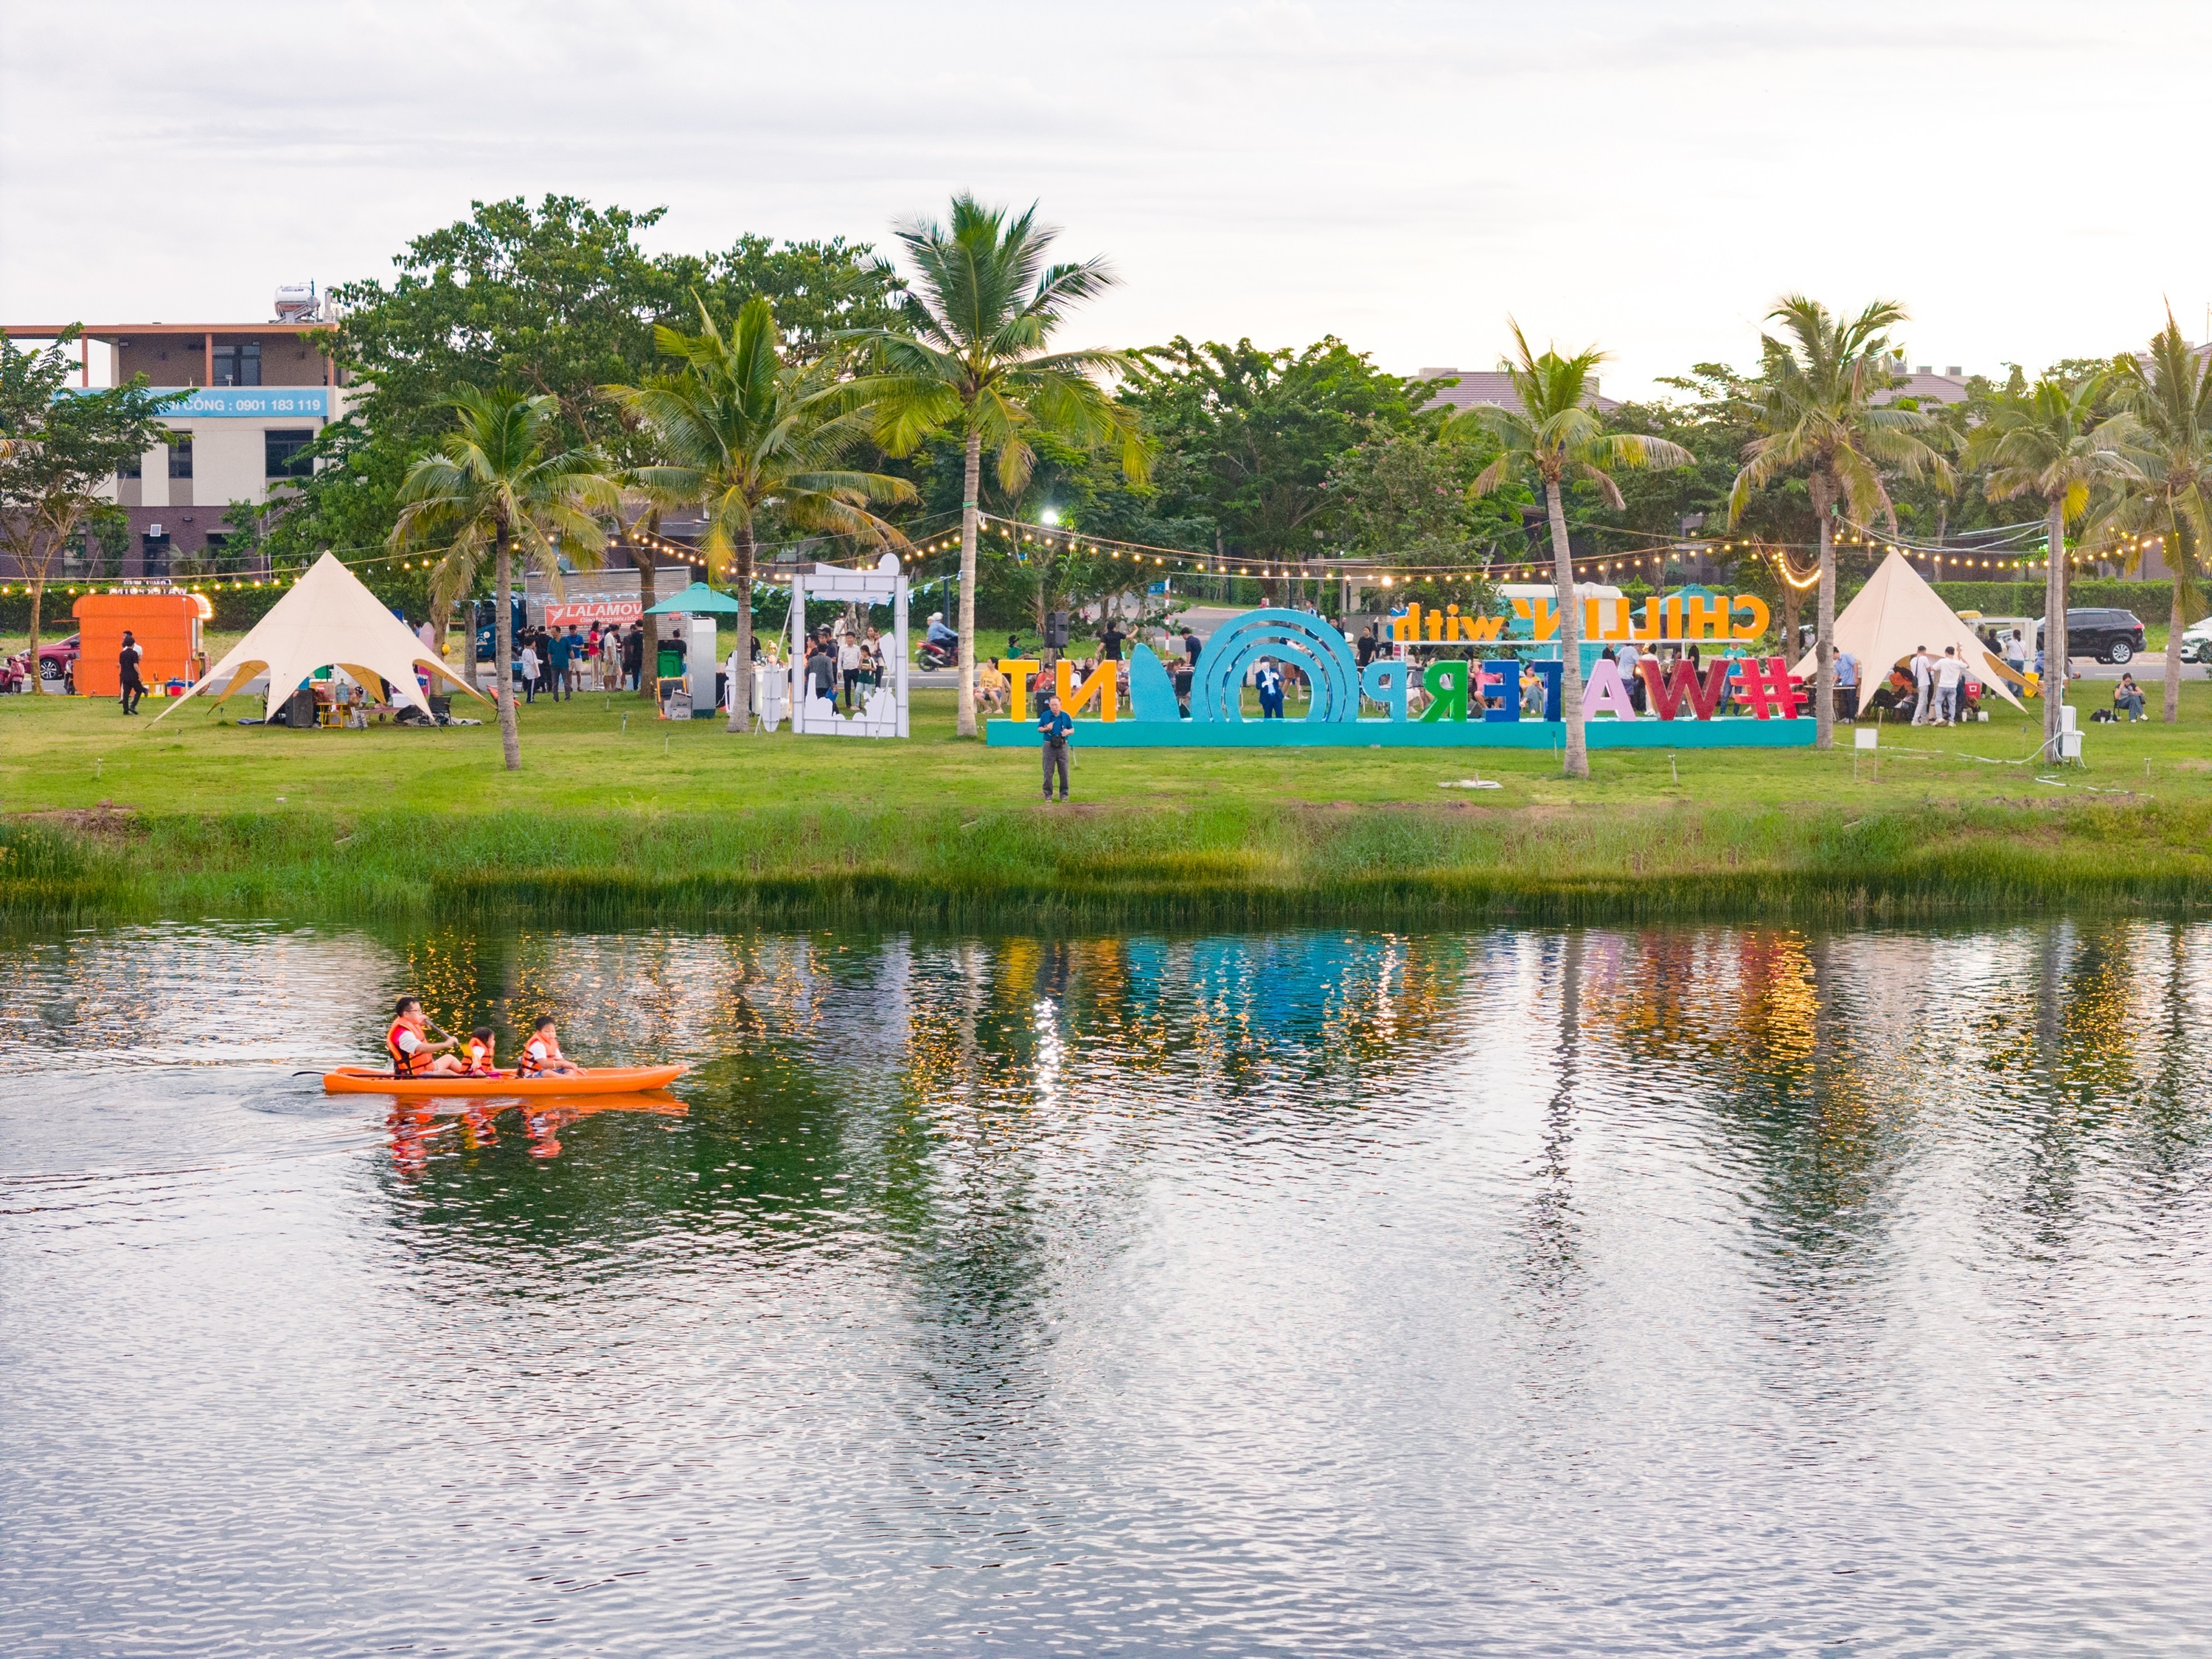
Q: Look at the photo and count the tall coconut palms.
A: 7